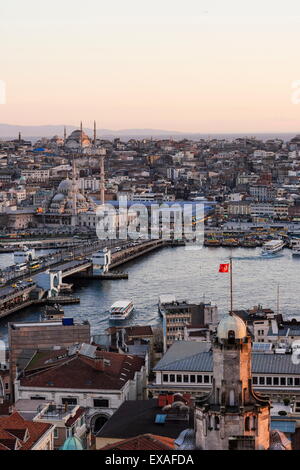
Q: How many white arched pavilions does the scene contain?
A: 3